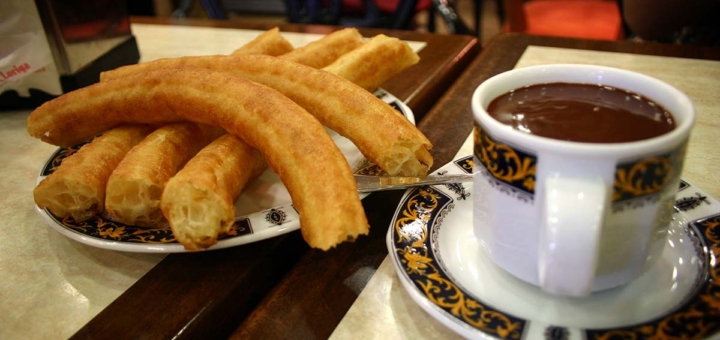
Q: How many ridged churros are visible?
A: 5